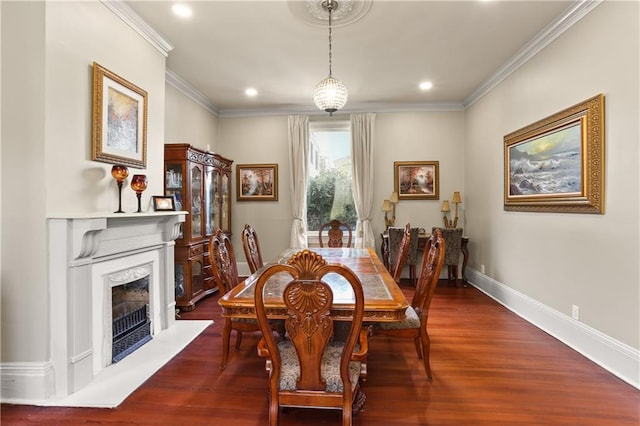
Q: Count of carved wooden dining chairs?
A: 6